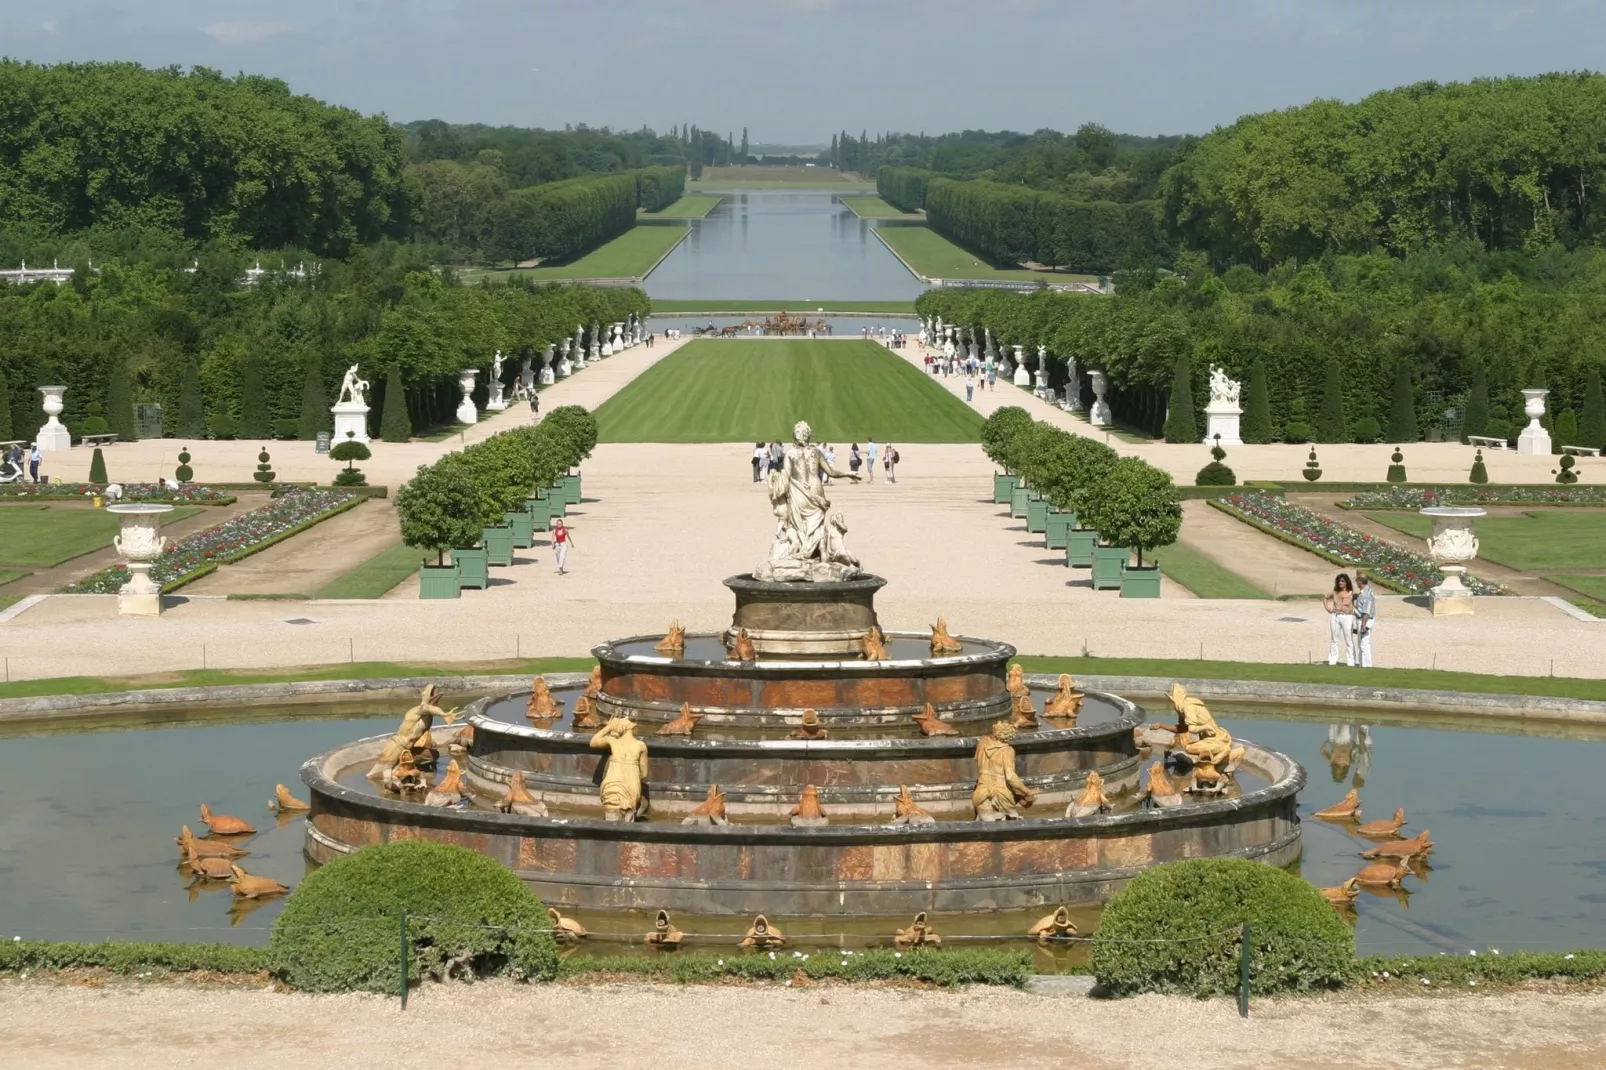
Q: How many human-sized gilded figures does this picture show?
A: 4